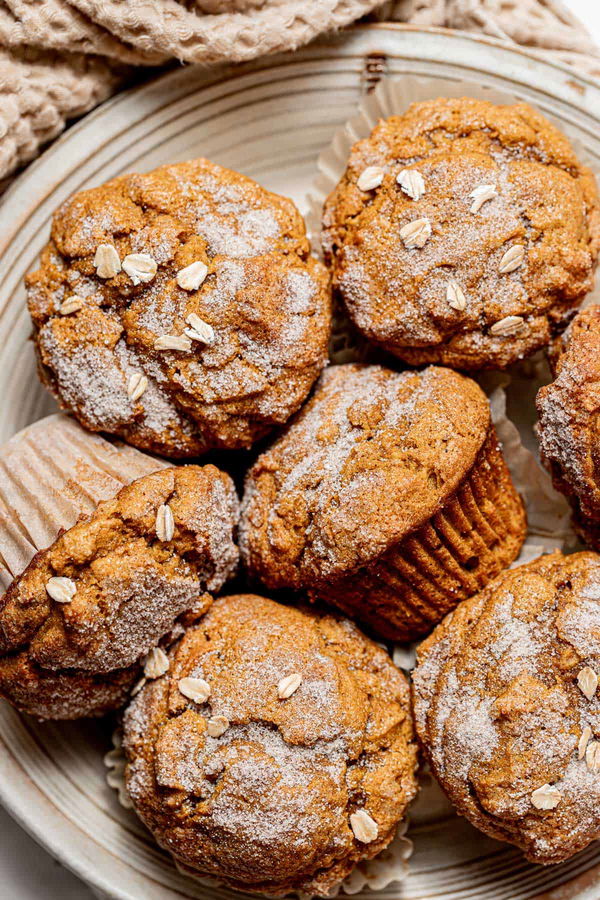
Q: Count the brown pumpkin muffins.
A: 7